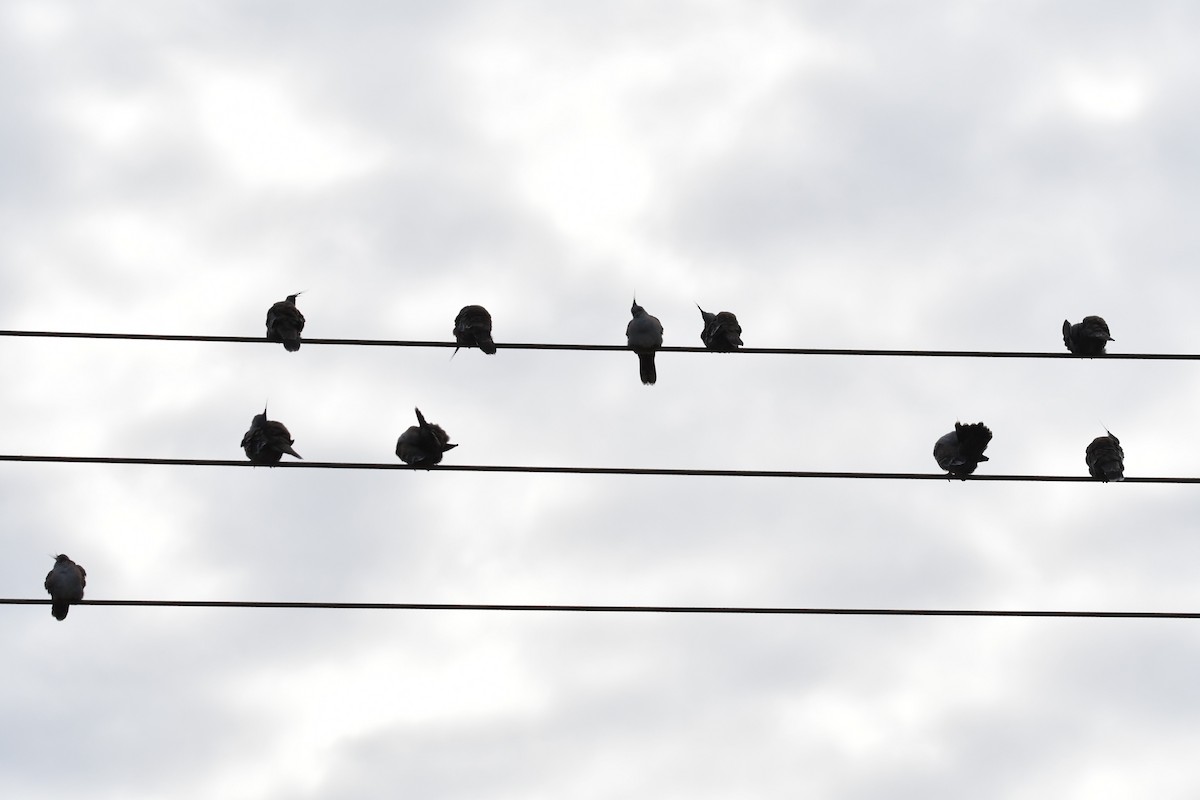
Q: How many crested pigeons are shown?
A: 10